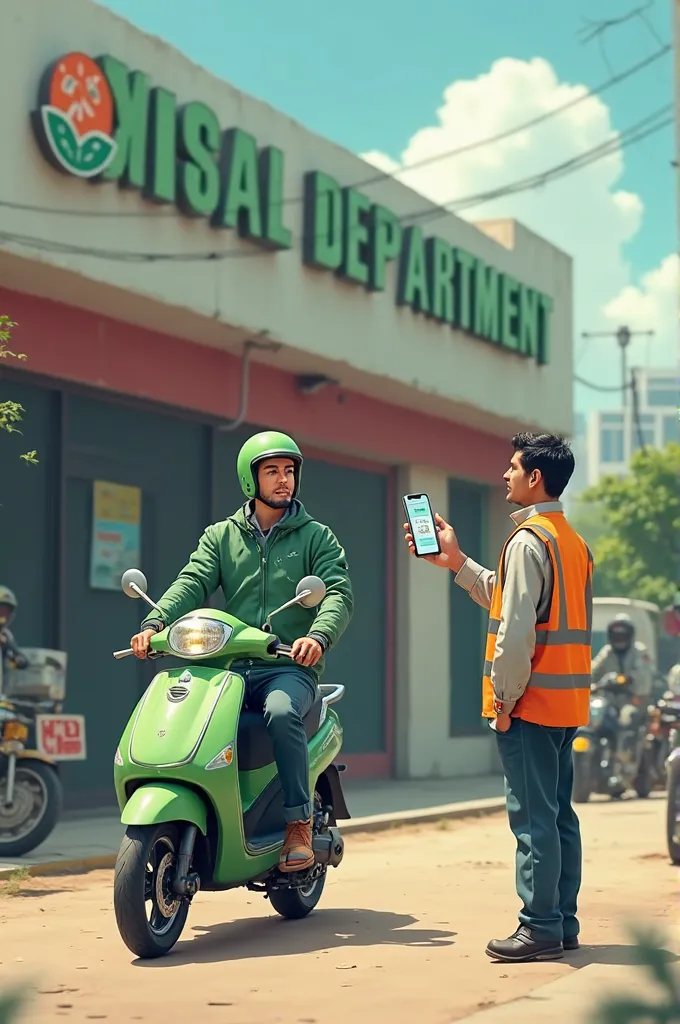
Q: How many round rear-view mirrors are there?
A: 2